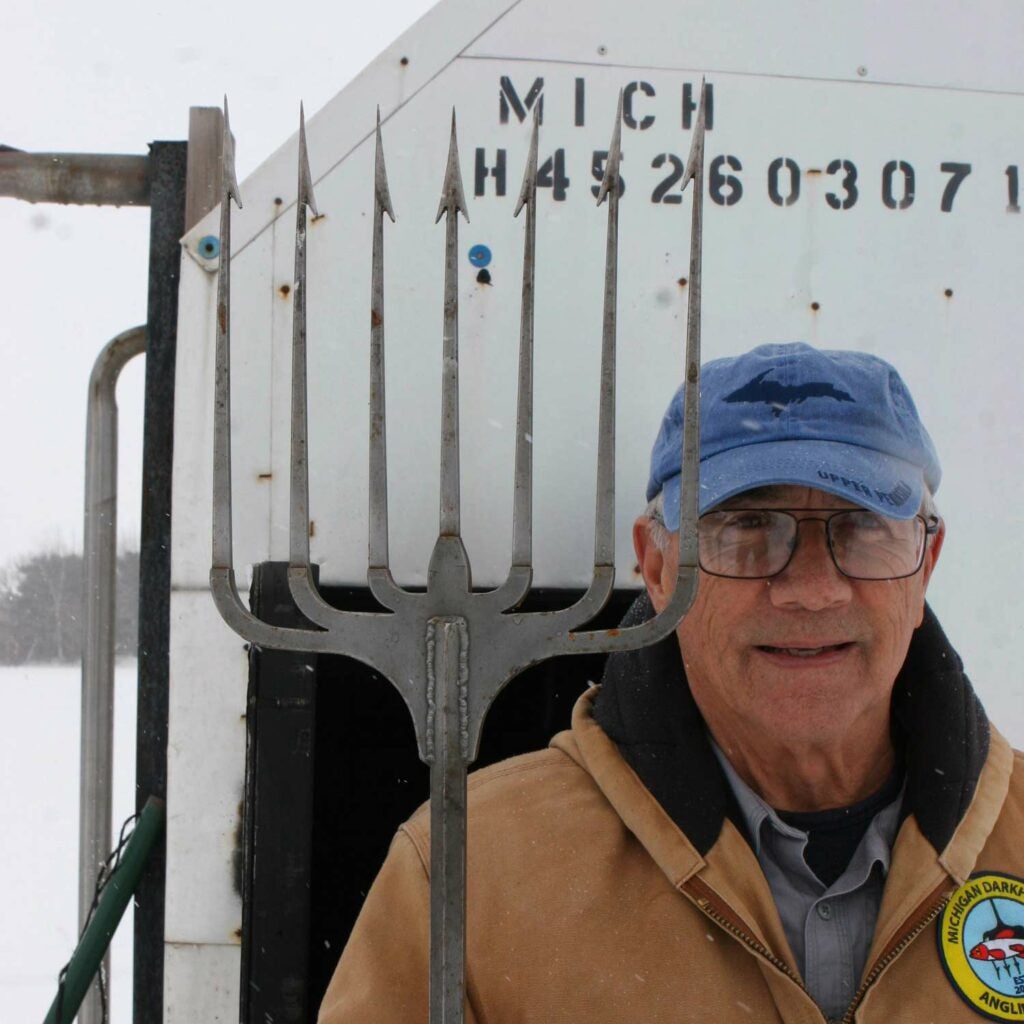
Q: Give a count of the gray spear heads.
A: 7